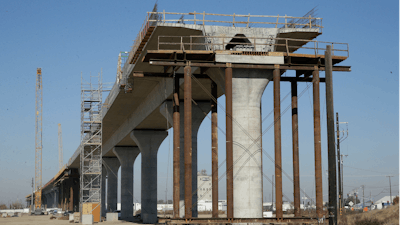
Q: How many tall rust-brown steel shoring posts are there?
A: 7